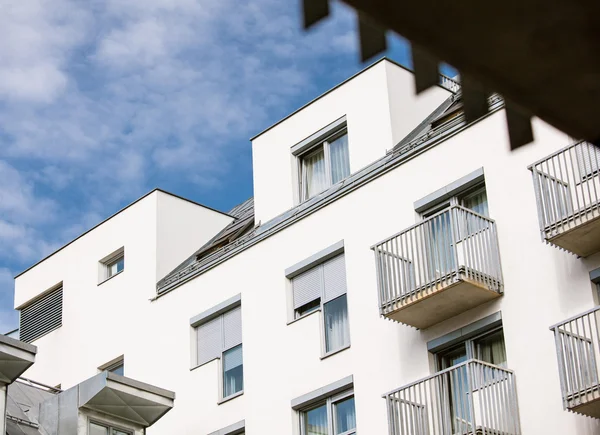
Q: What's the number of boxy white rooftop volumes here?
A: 2